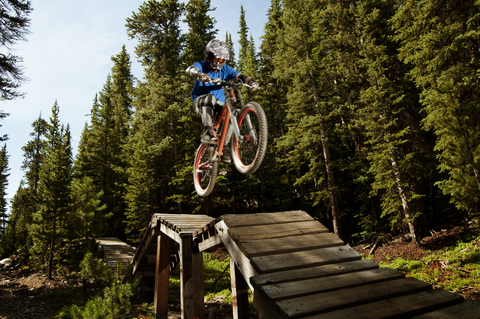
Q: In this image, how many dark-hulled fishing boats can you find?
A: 0